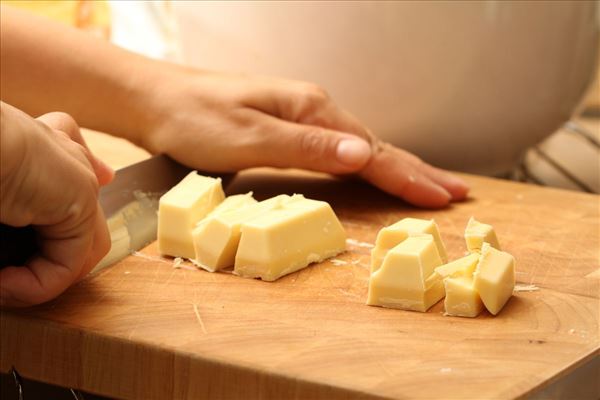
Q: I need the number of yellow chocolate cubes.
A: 8